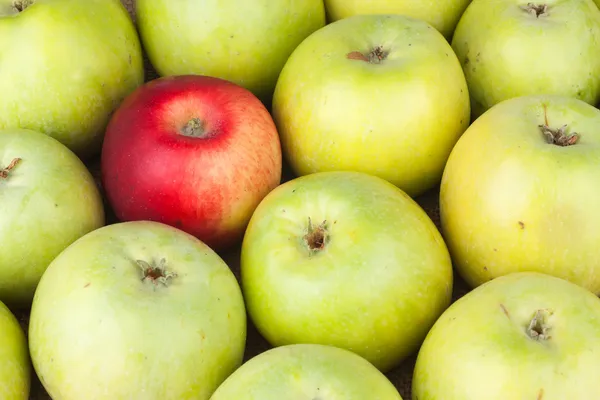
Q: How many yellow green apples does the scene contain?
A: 12